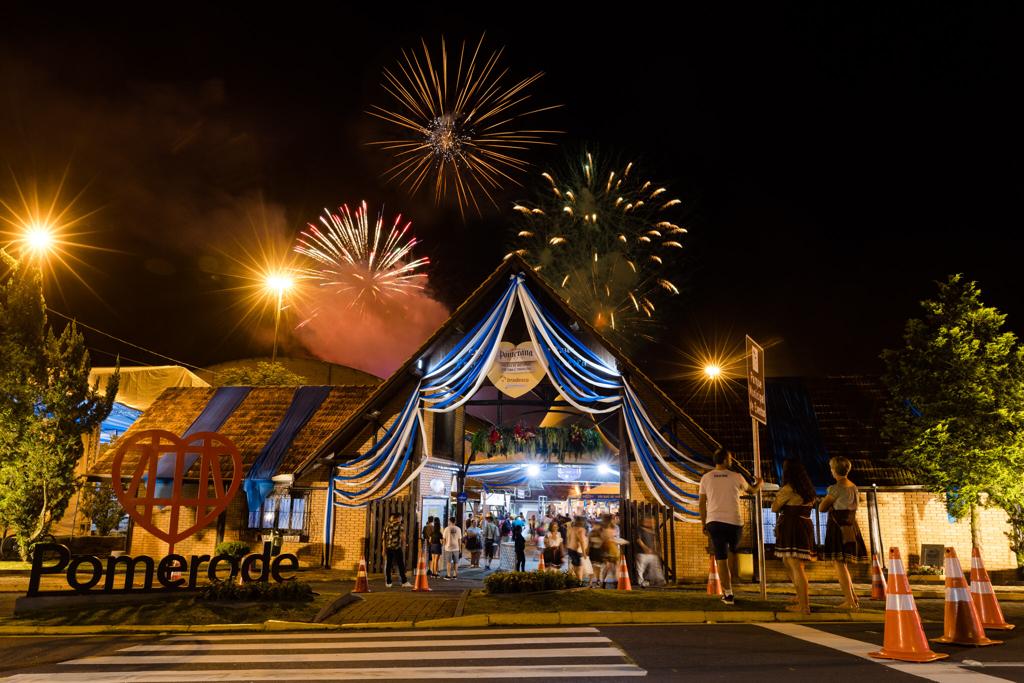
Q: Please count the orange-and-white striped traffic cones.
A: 9